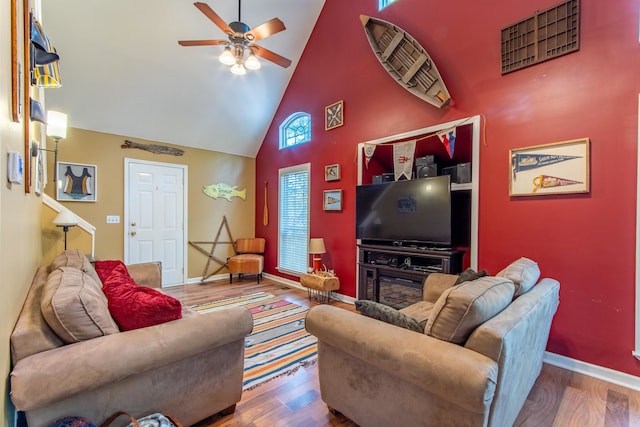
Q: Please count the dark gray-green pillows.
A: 2